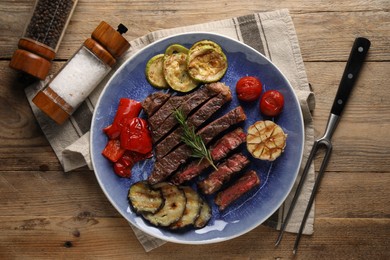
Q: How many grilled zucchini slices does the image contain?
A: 5